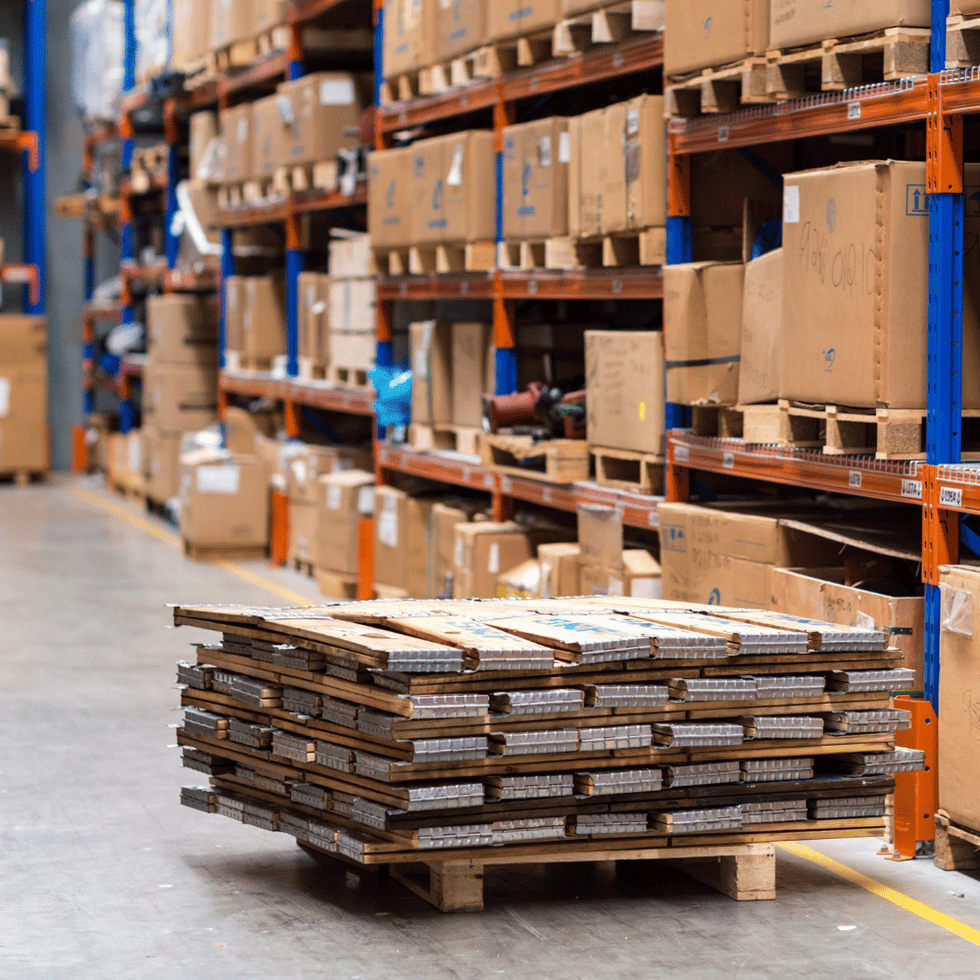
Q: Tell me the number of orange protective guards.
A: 4